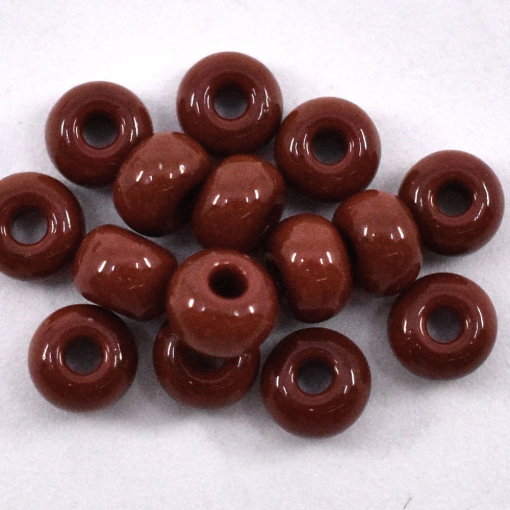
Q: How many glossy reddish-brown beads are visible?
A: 15